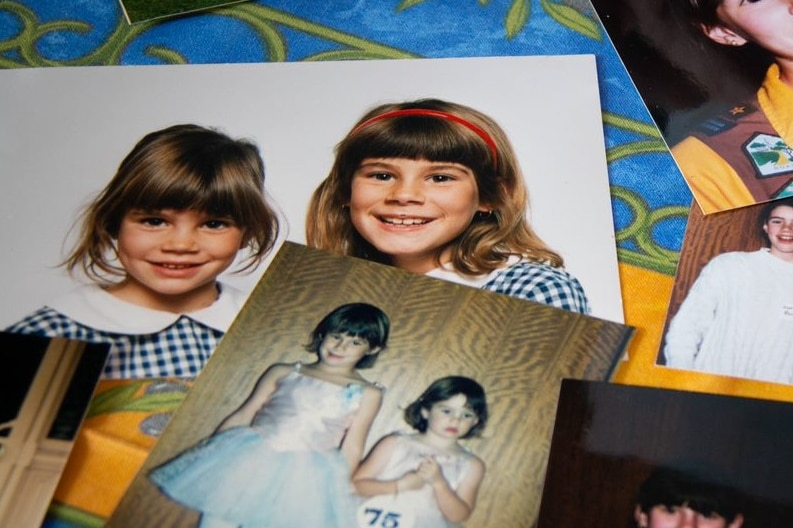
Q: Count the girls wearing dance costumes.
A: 2